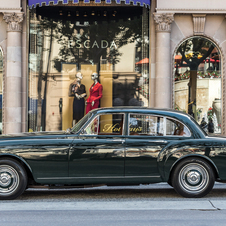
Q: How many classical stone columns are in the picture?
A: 2